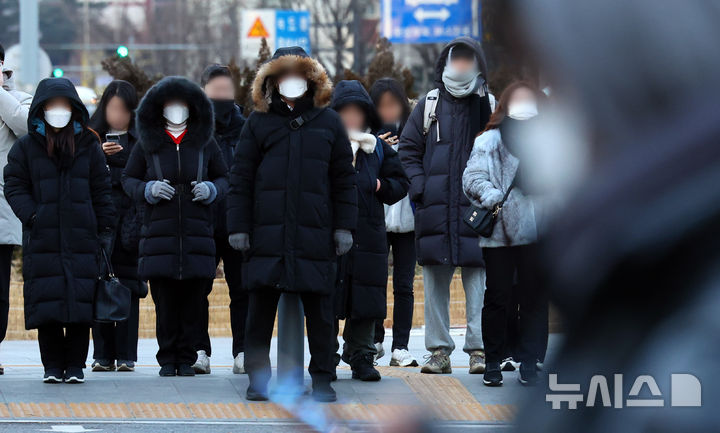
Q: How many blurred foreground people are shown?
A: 1